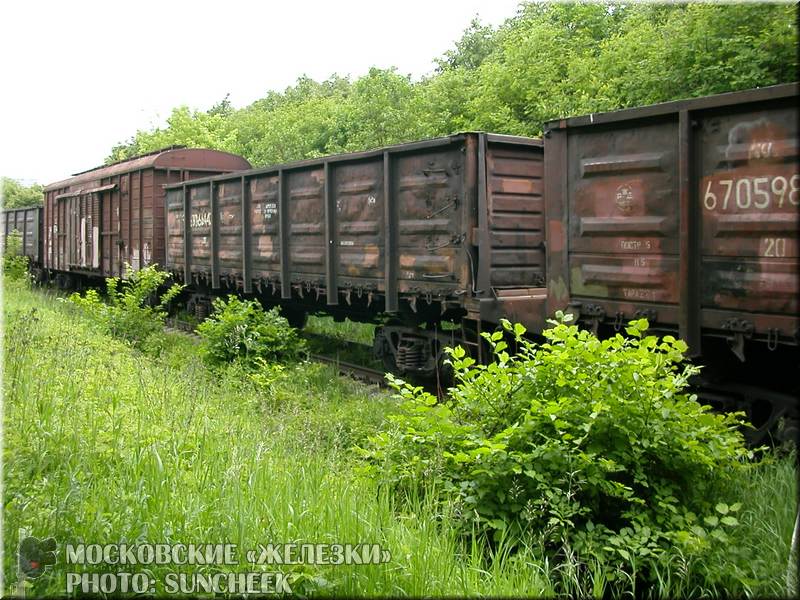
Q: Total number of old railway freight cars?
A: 4